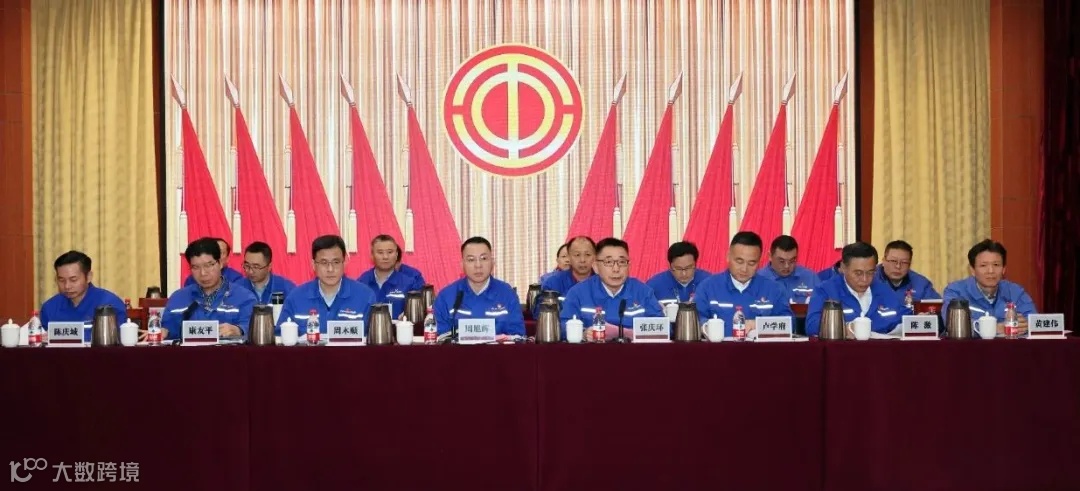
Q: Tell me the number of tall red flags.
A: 10